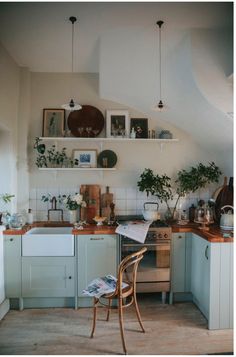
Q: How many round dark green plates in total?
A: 1